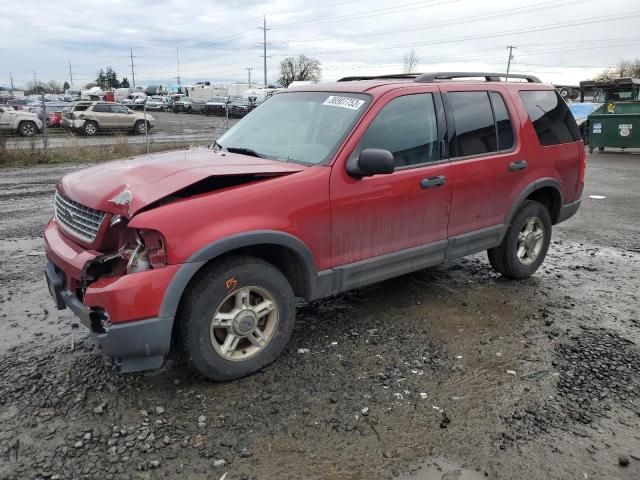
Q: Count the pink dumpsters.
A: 0